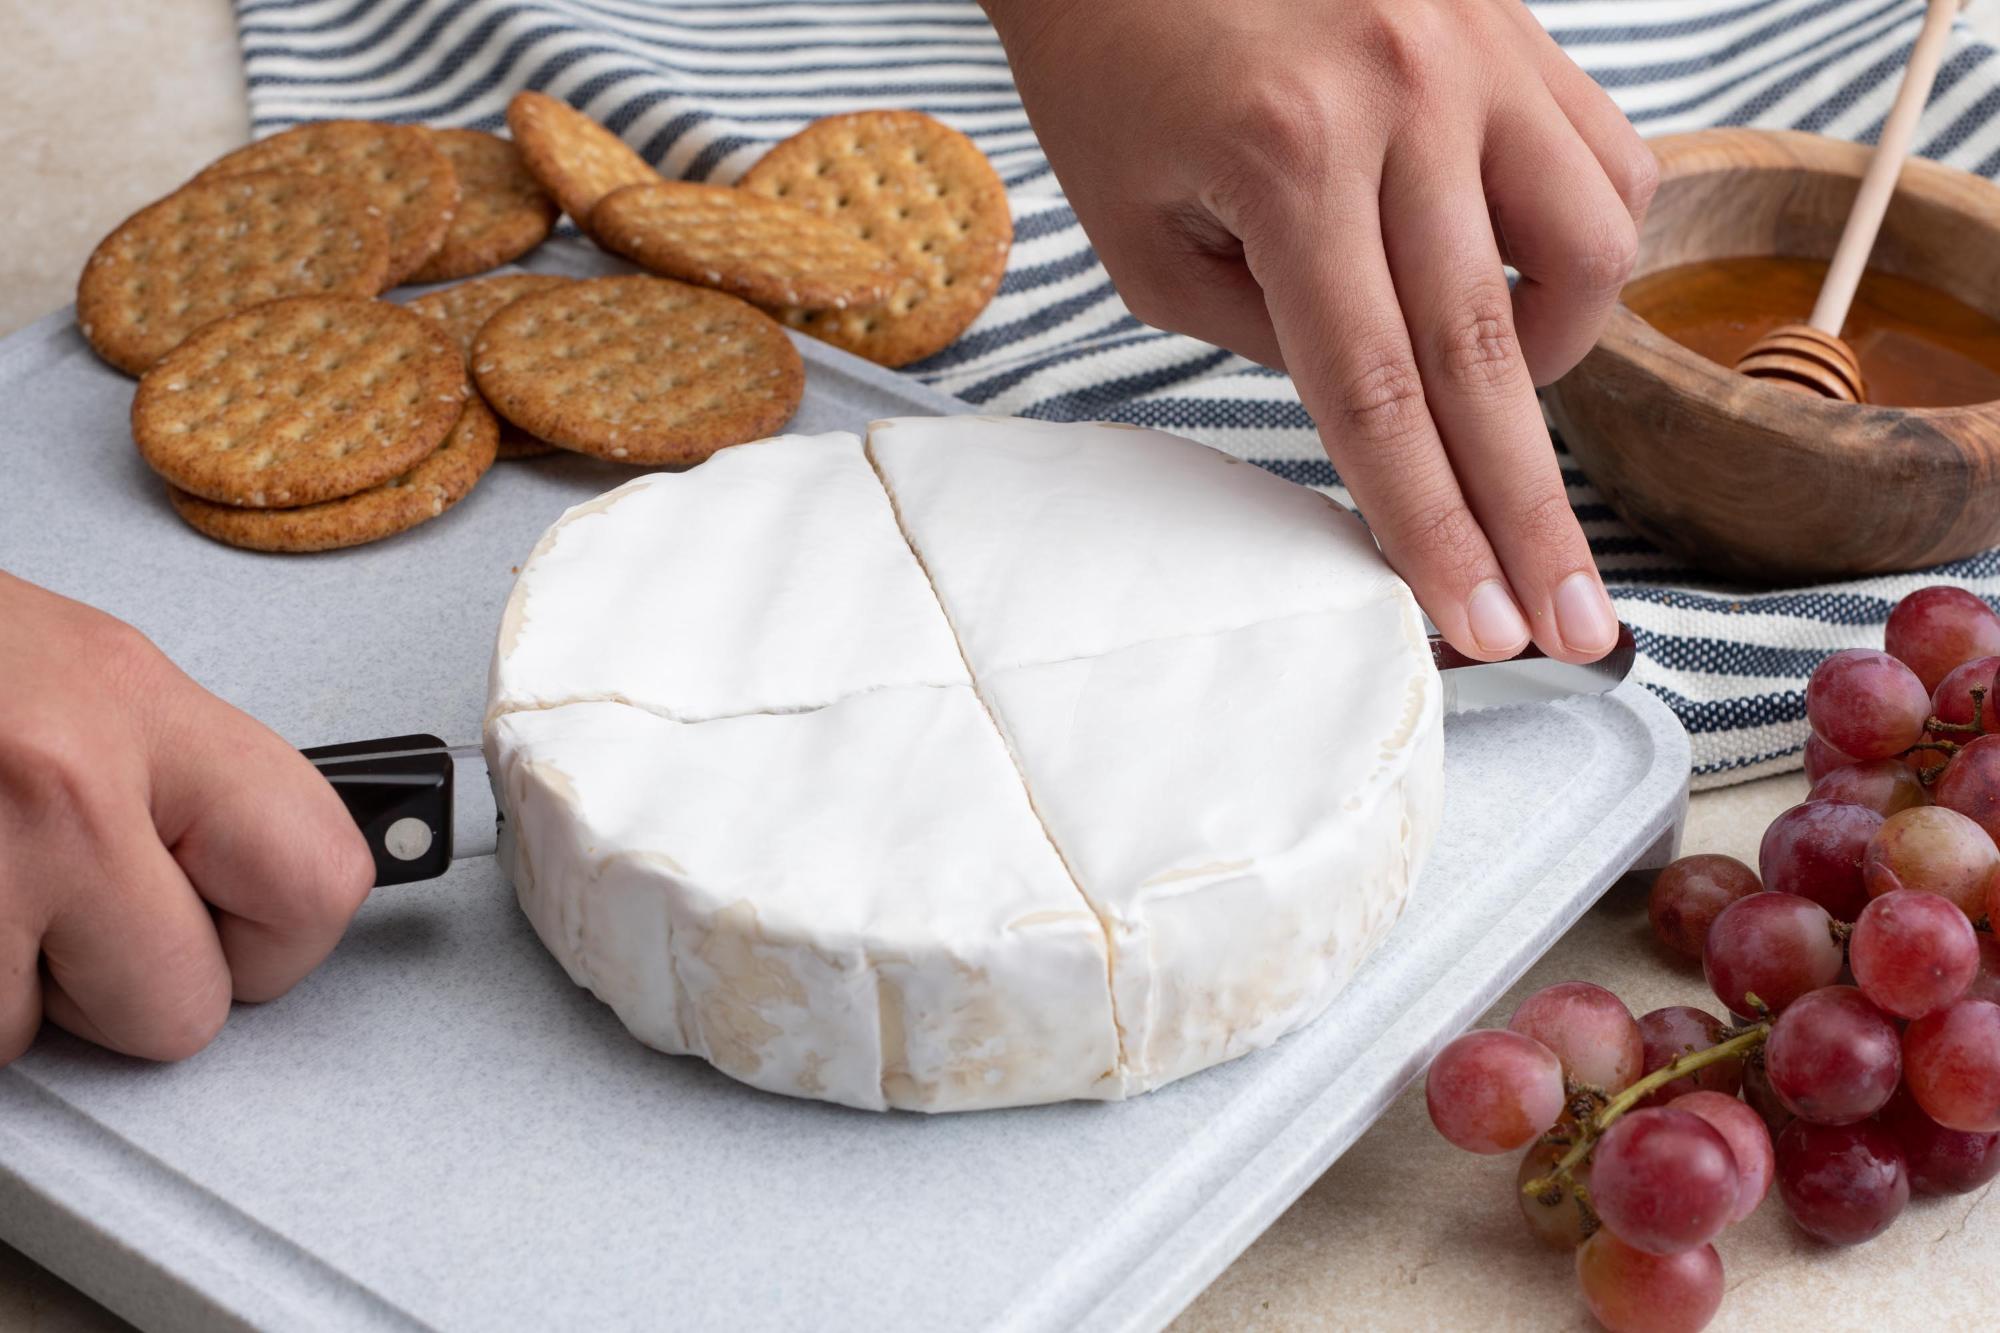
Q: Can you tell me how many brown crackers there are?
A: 10